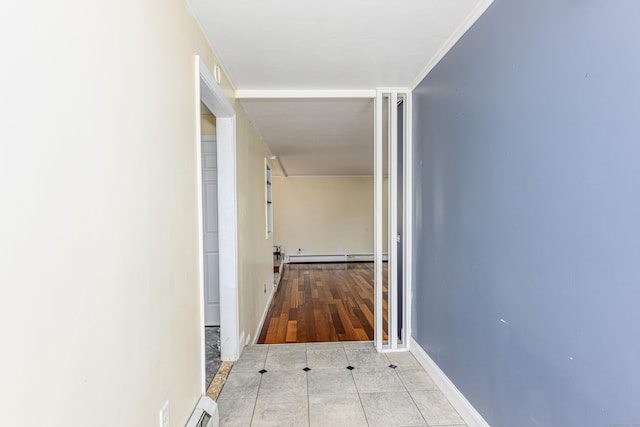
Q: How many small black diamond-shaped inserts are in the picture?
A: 4